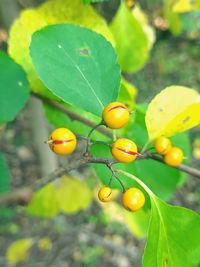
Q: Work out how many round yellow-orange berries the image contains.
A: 7